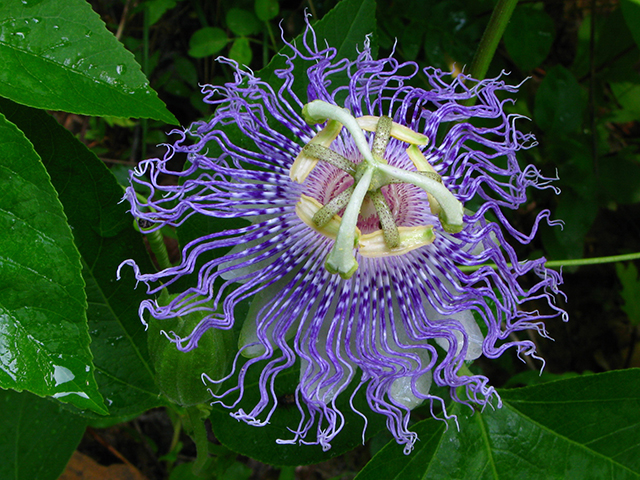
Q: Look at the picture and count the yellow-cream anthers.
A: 5